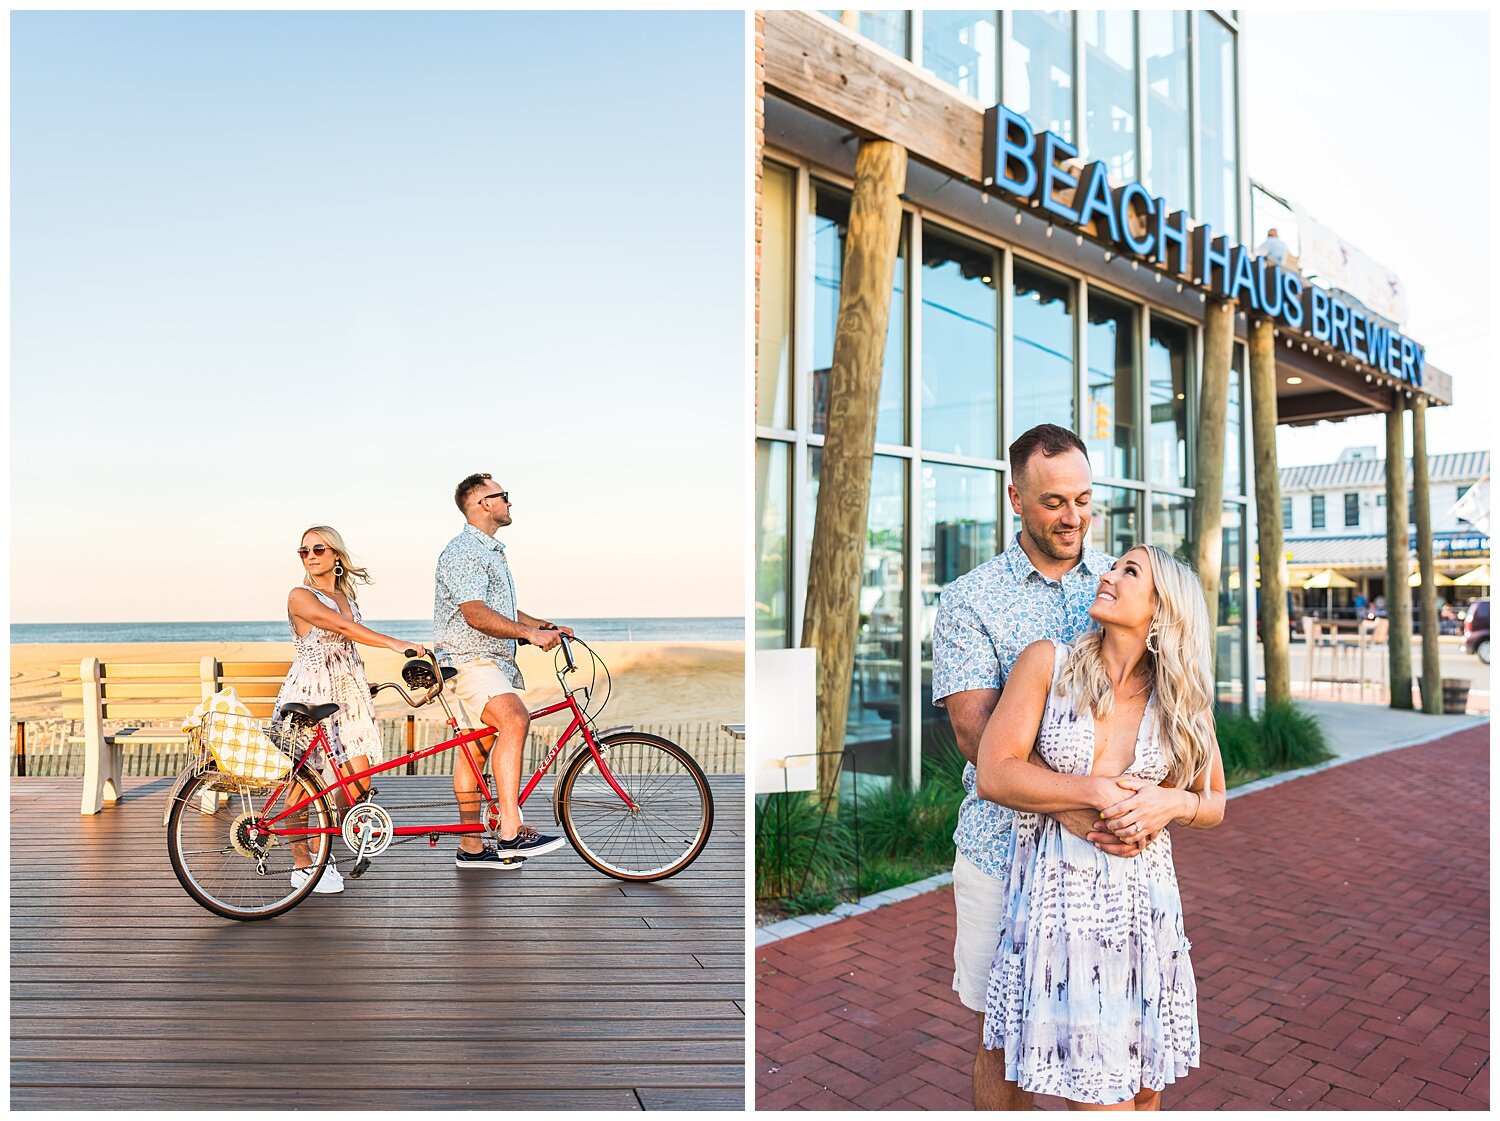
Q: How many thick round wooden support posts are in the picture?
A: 5